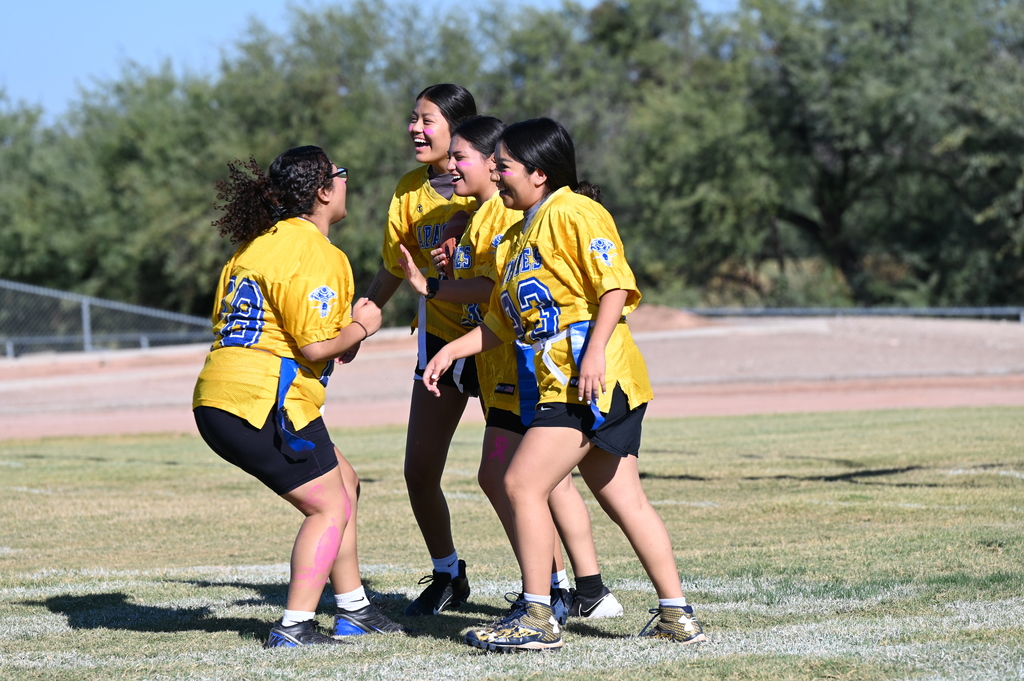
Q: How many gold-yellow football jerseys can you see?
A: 4